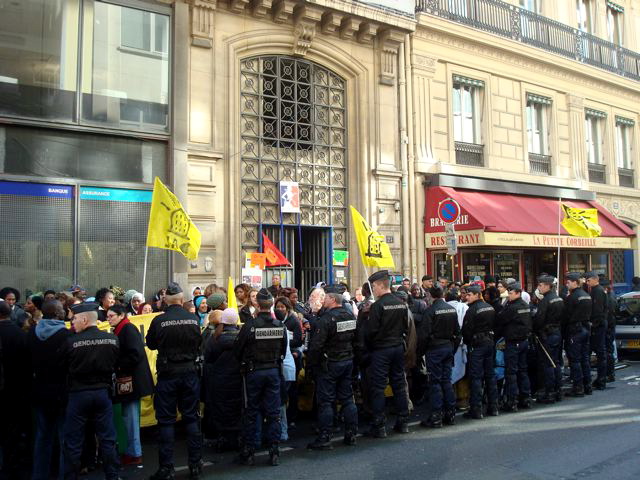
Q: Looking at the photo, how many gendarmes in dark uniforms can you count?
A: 12